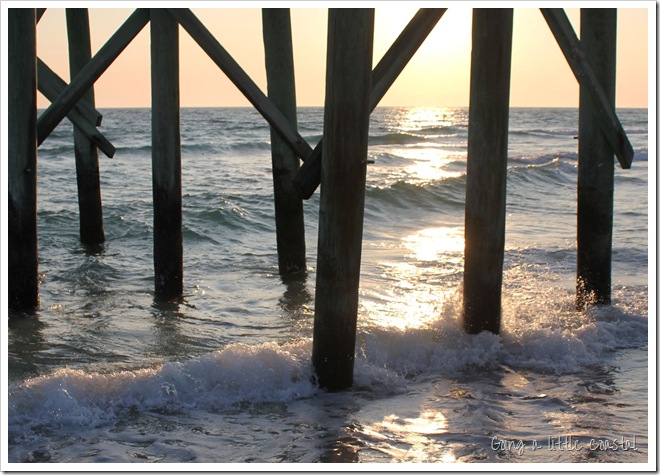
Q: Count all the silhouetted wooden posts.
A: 7